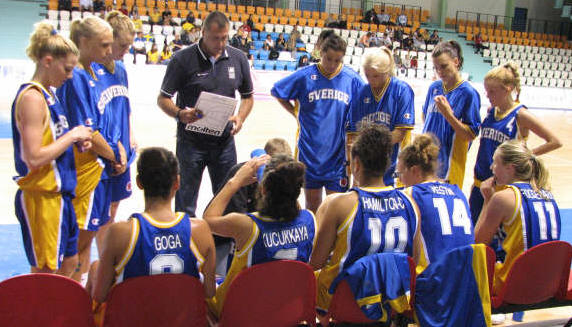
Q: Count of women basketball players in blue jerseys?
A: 12